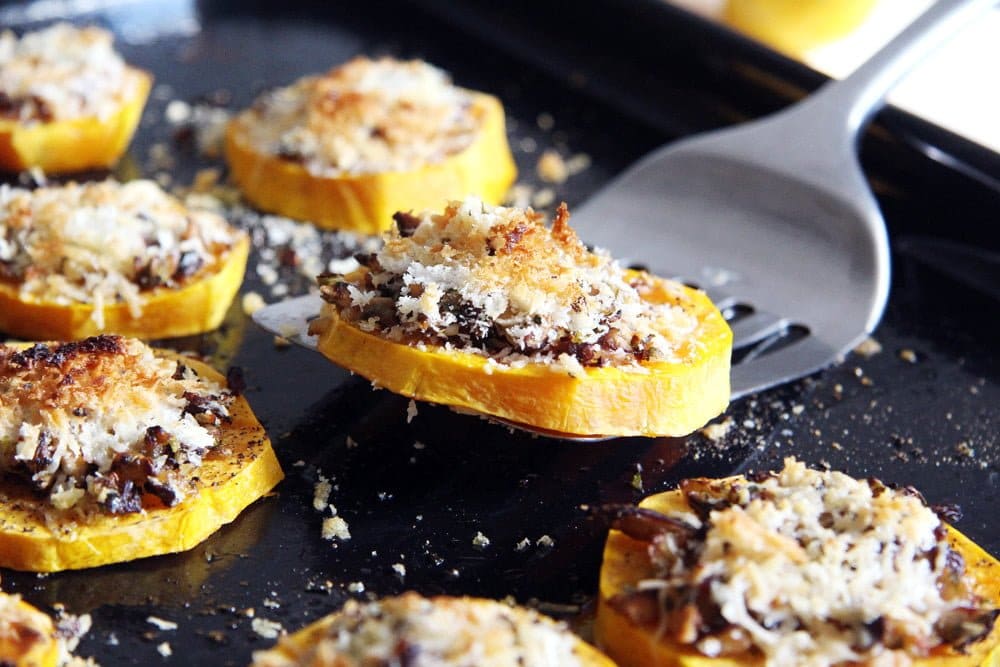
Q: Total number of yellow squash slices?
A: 8